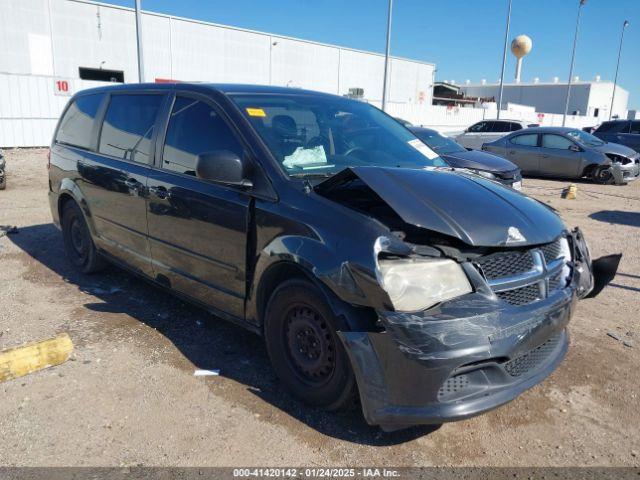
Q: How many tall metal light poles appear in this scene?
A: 5